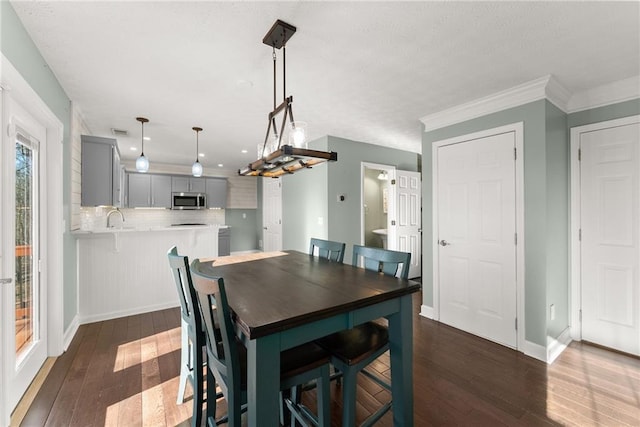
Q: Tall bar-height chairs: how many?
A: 4